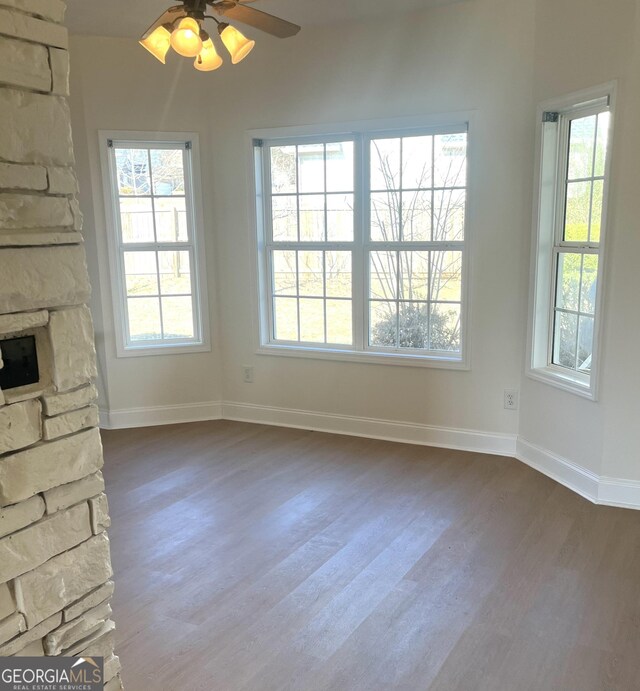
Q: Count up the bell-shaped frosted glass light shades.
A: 4